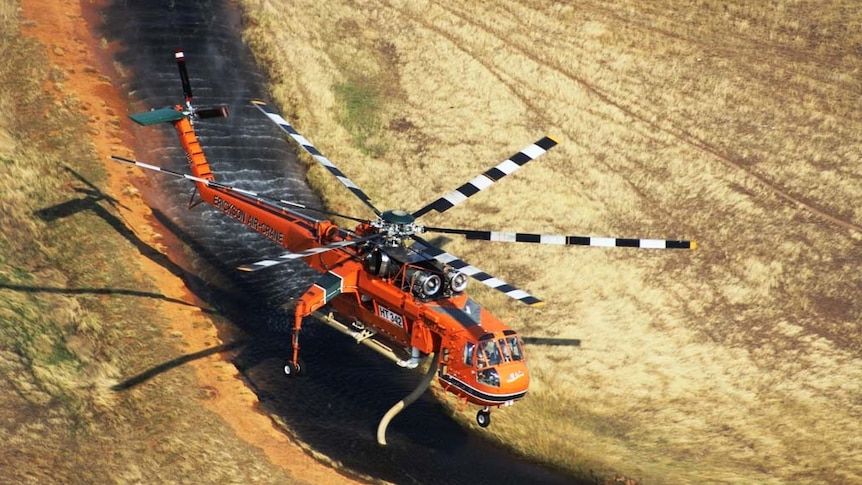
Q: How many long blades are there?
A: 6